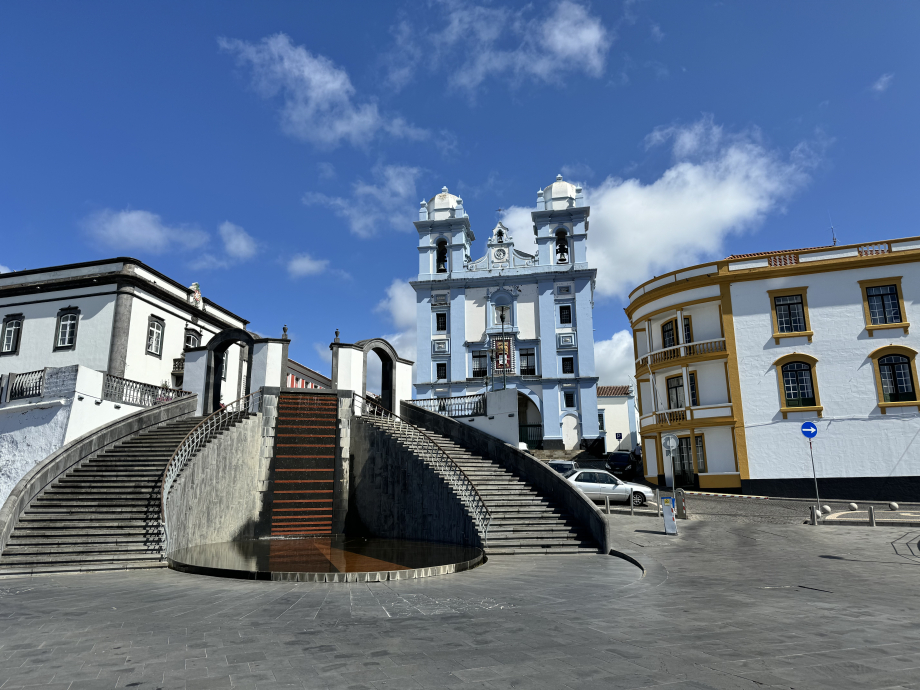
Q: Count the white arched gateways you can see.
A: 2